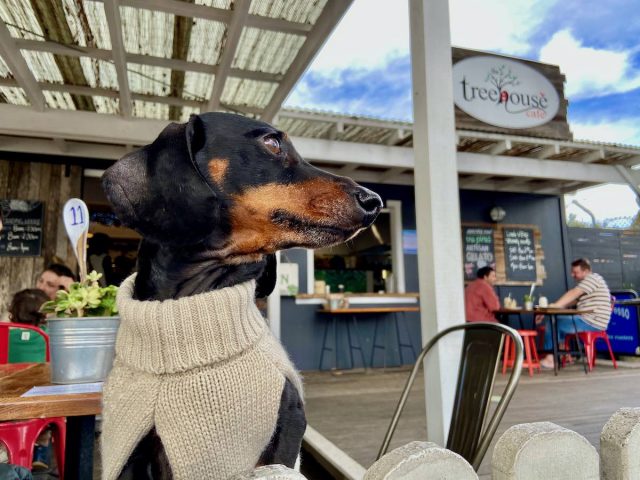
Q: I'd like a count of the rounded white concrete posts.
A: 4